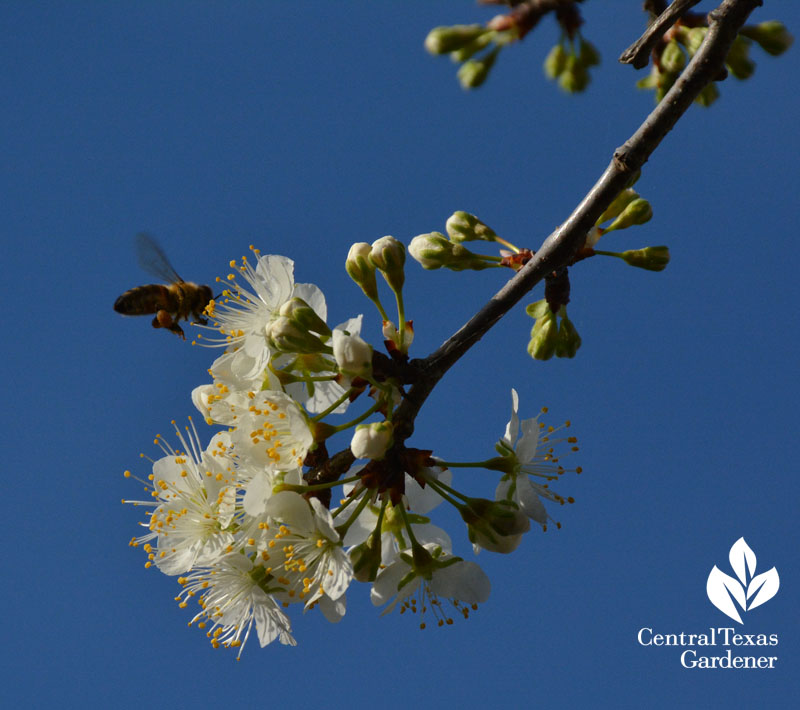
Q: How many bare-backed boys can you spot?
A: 0